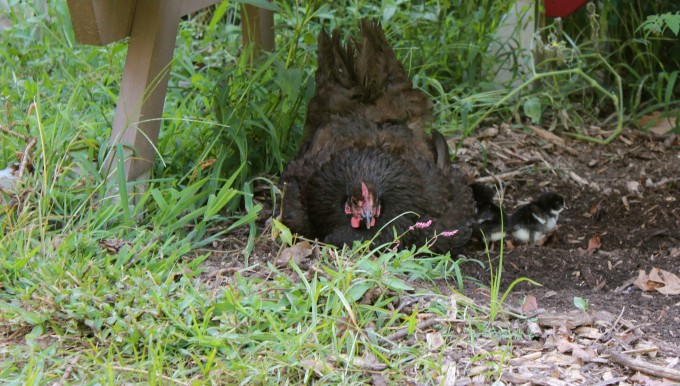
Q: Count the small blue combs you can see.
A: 0